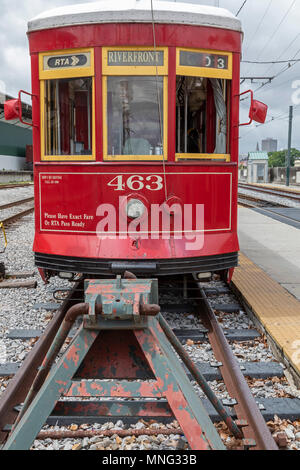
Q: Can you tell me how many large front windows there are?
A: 3